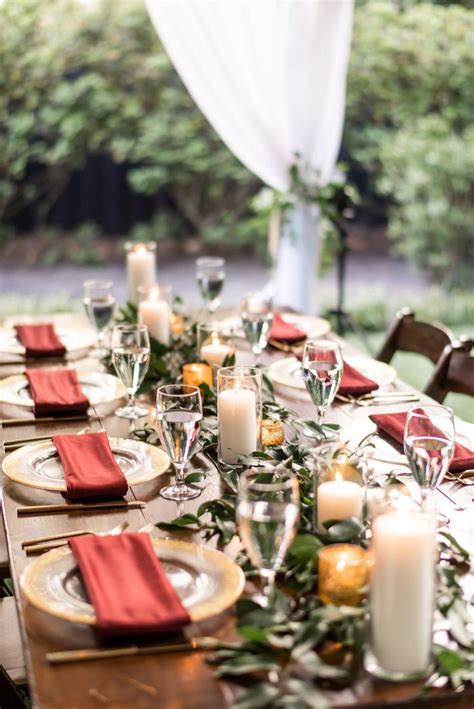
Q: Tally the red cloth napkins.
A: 7